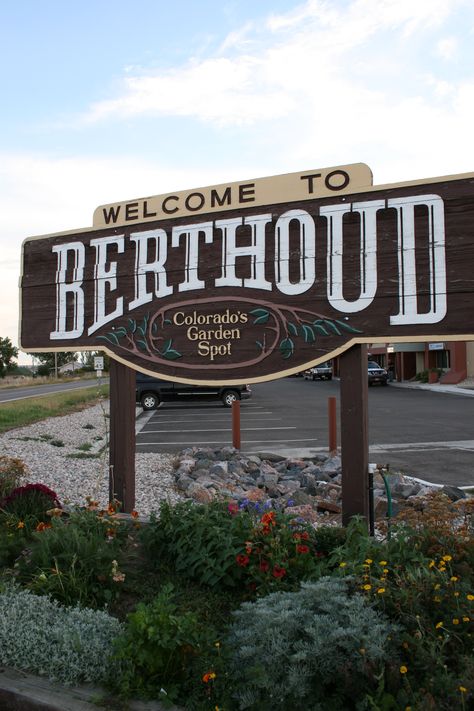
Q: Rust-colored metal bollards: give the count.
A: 2